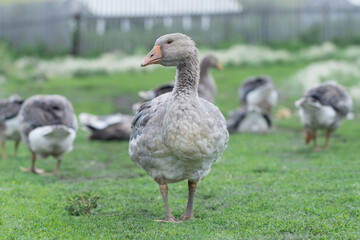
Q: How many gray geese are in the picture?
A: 8